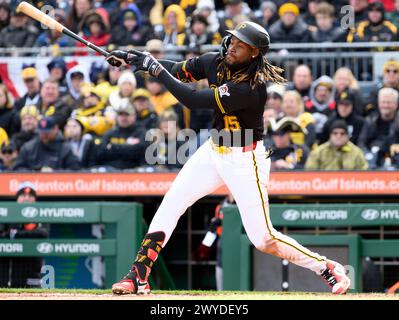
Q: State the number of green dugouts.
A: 2